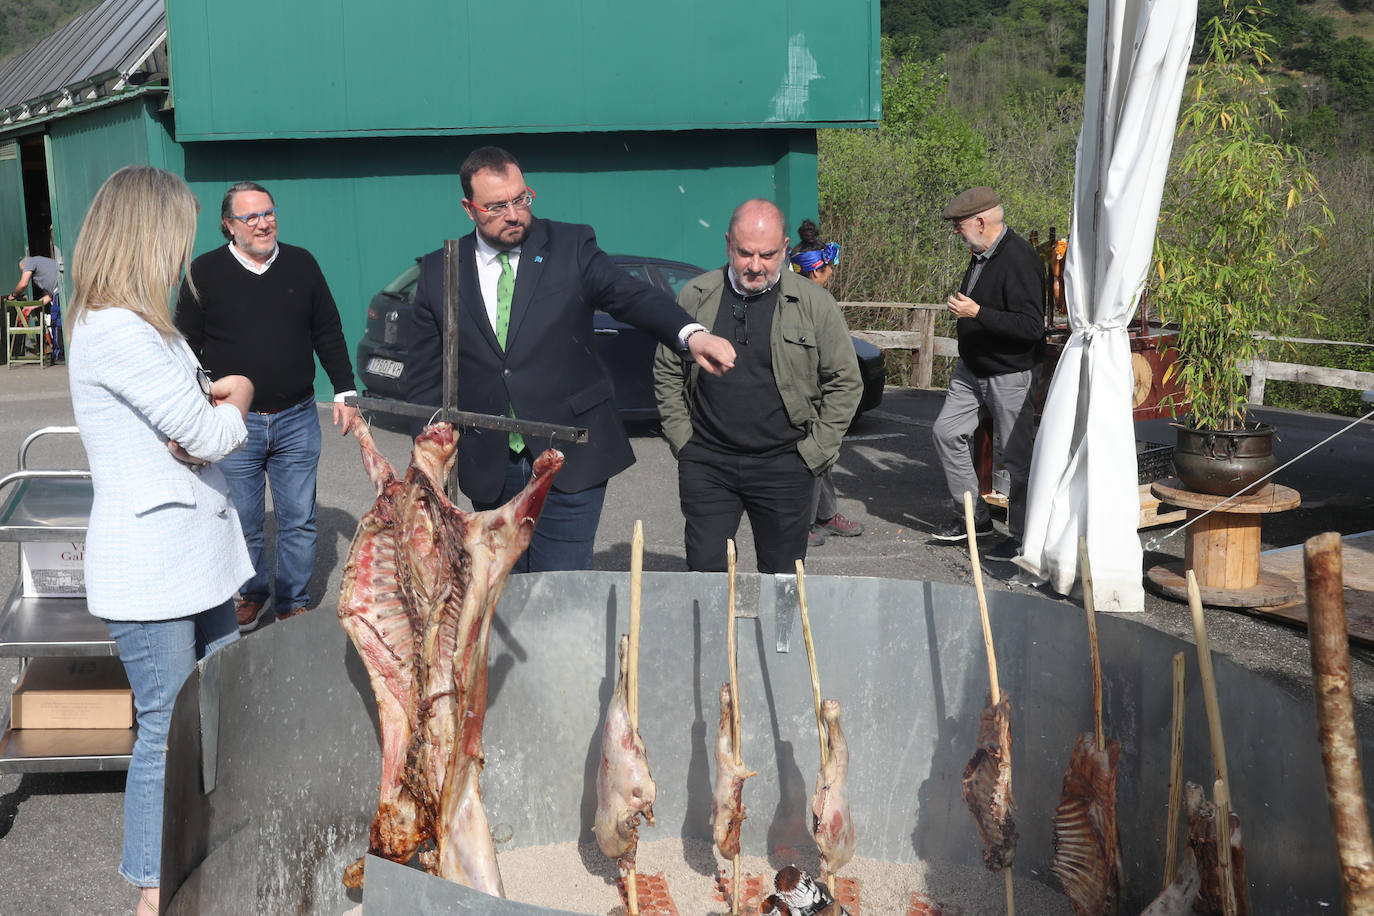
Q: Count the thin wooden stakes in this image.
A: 8